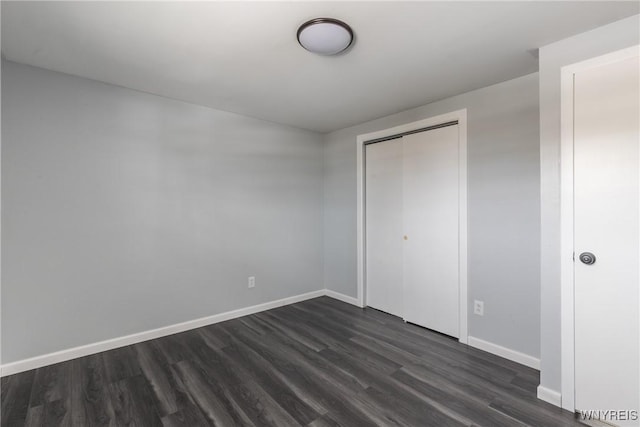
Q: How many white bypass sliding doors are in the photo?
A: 2